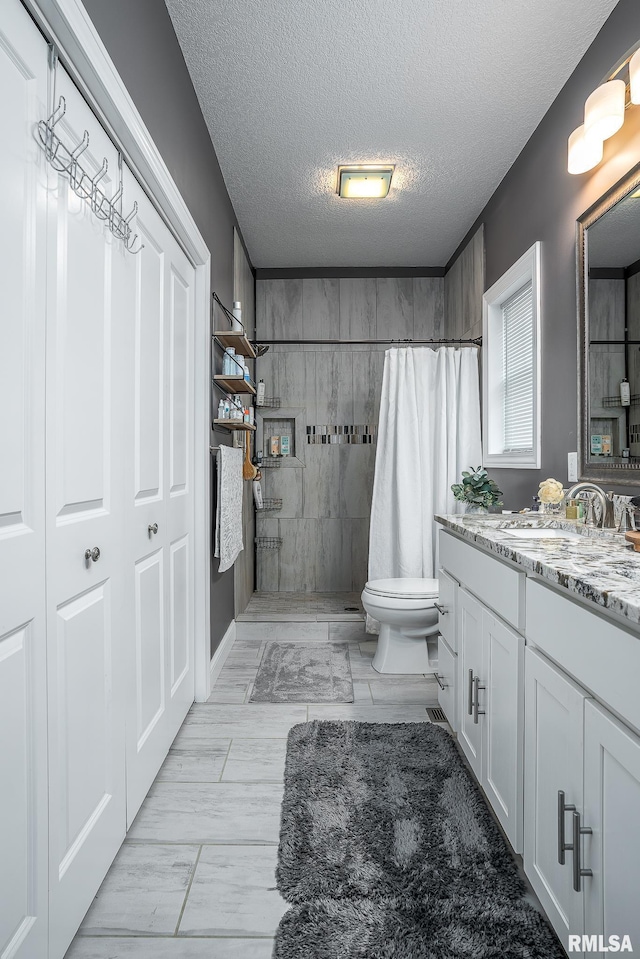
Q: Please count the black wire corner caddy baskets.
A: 4